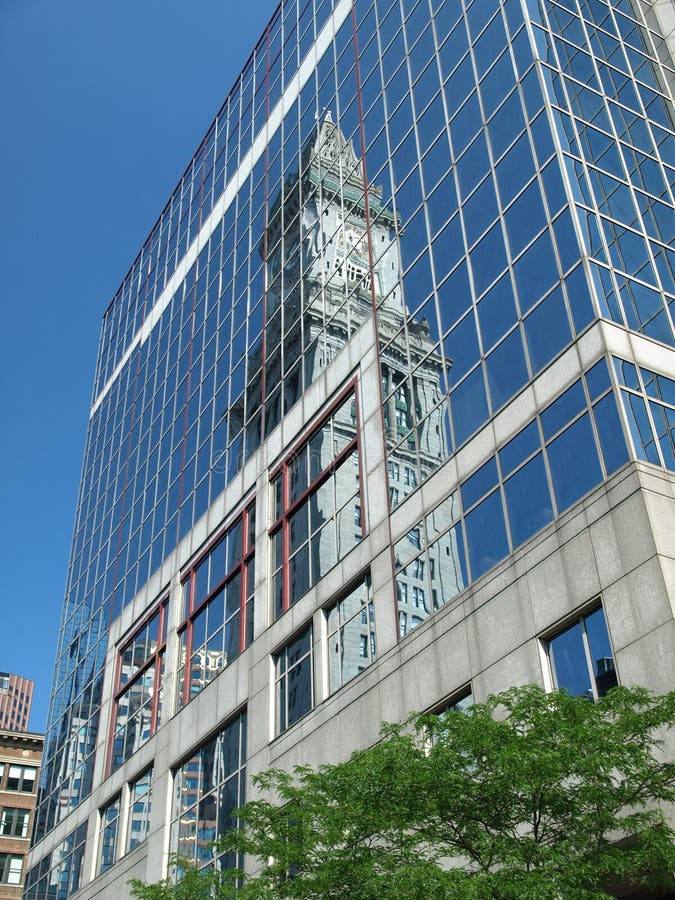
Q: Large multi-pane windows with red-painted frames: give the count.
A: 3